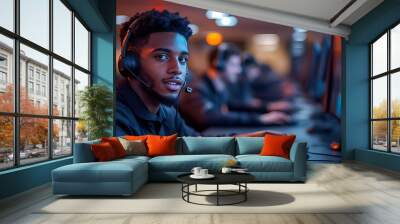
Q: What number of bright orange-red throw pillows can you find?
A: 5